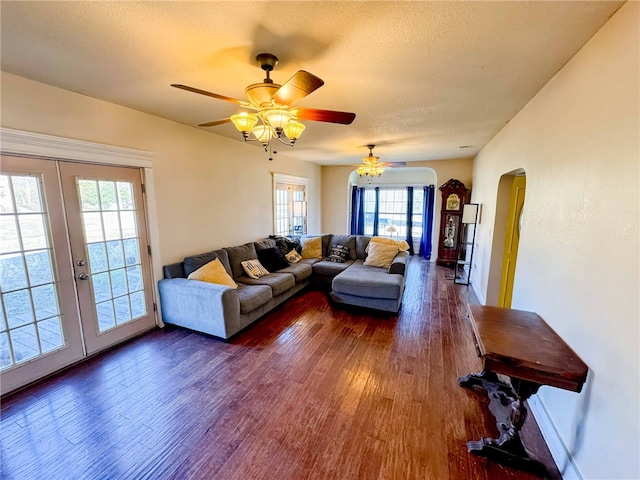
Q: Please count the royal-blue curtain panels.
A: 4